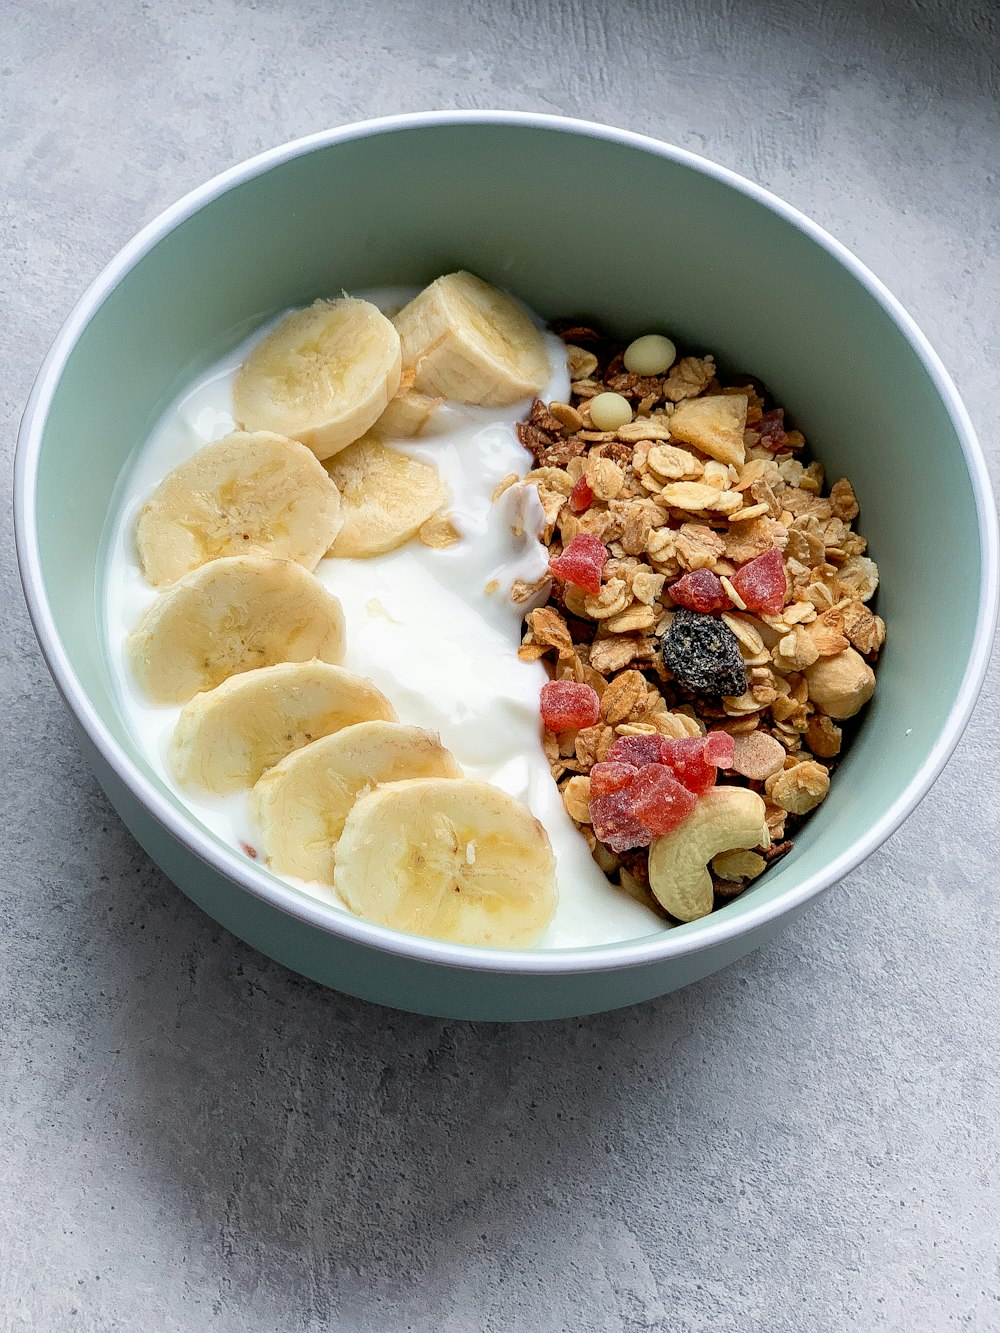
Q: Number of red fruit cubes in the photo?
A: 12